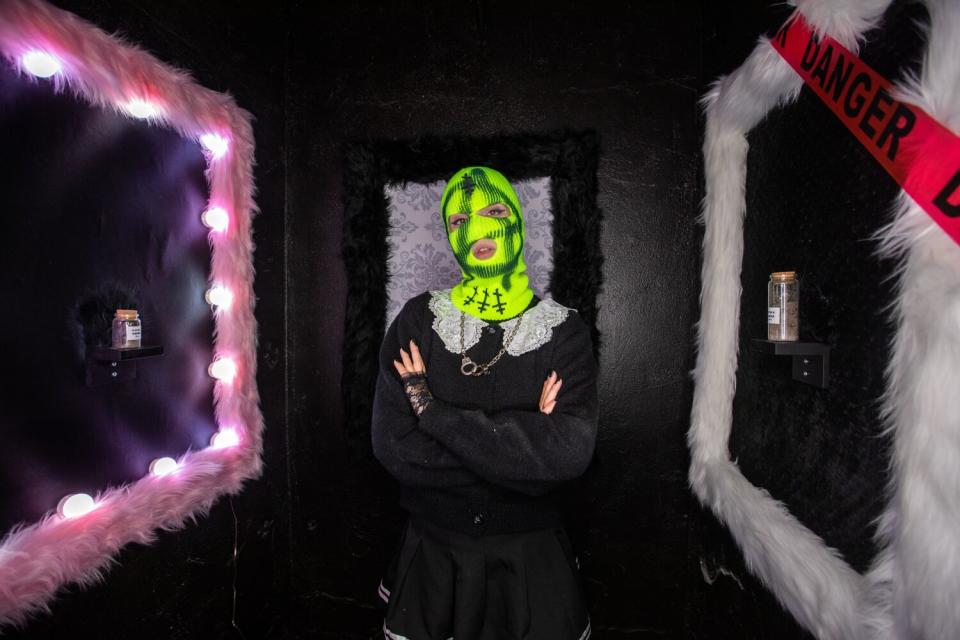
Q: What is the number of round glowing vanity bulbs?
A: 9